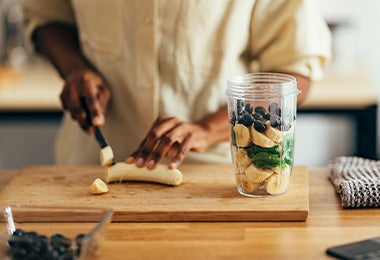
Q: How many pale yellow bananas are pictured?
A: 1